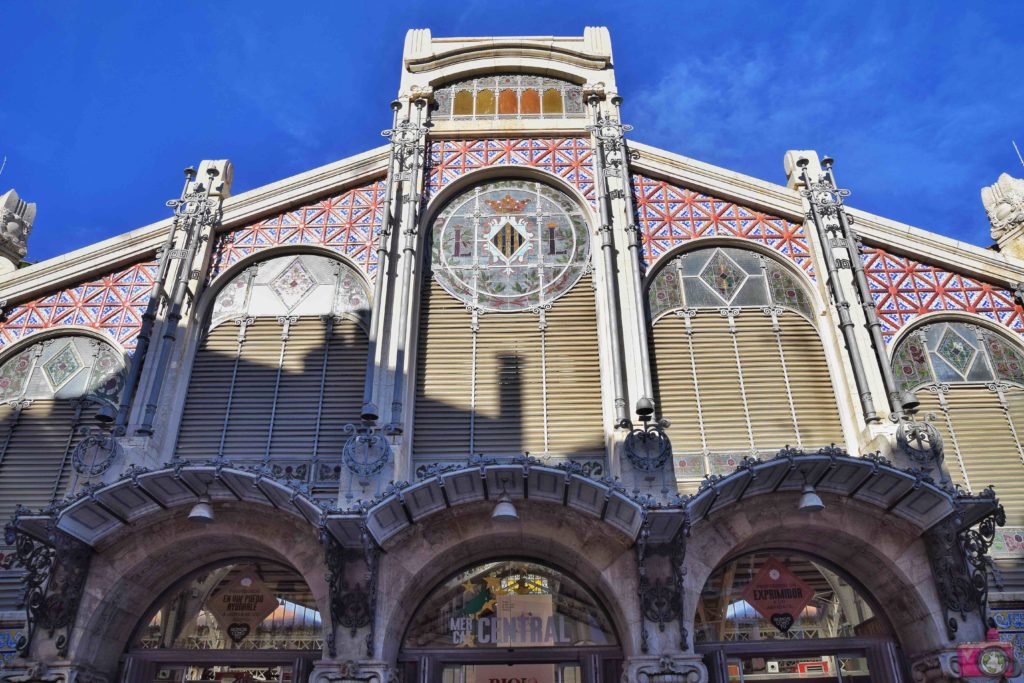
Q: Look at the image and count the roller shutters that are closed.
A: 5